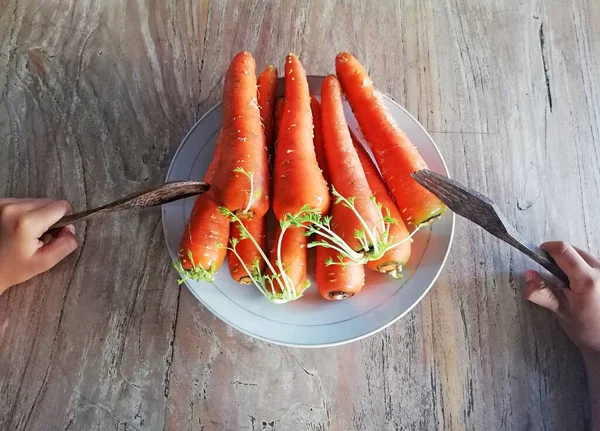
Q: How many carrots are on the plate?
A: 9